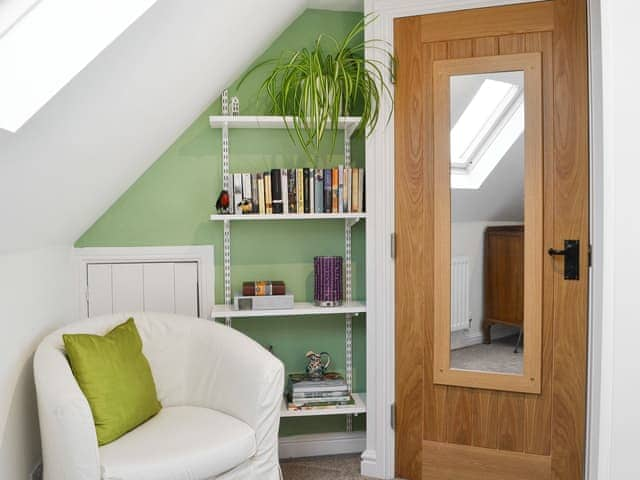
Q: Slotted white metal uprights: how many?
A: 2